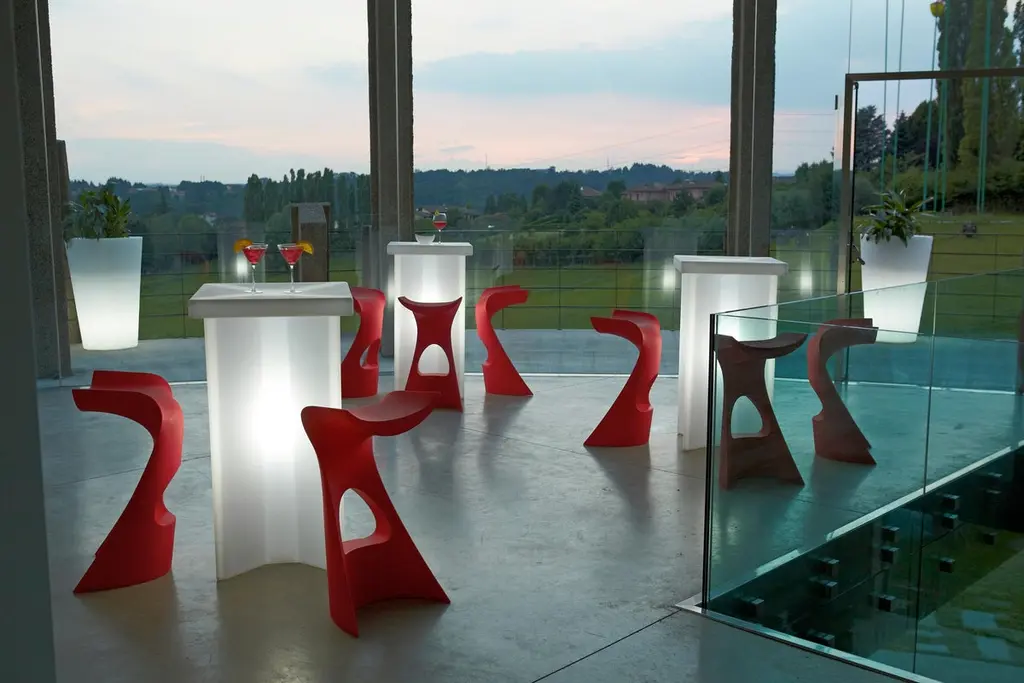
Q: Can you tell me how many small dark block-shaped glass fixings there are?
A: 13